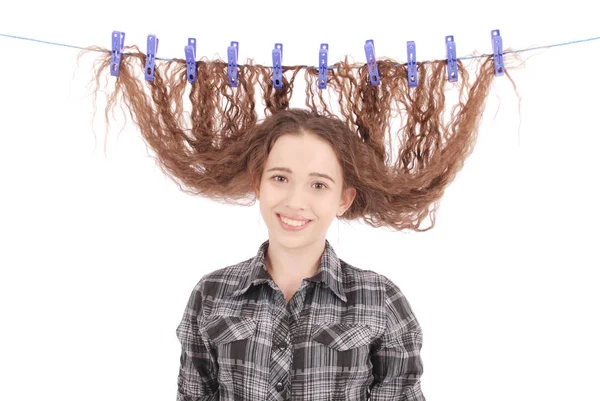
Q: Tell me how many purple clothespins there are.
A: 10